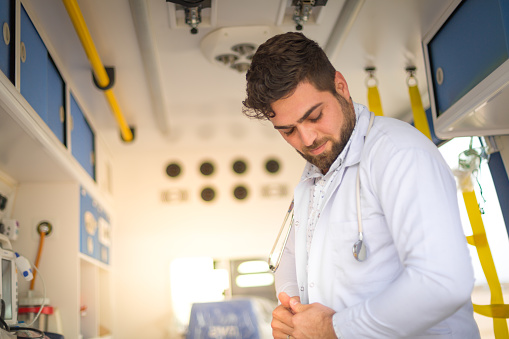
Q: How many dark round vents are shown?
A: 6